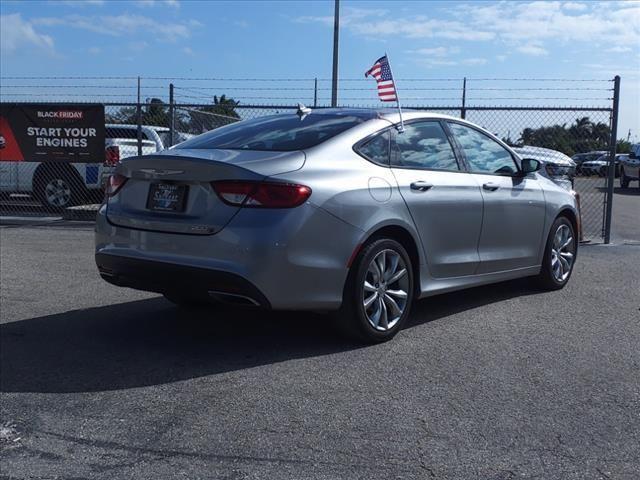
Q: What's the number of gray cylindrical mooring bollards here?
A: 0